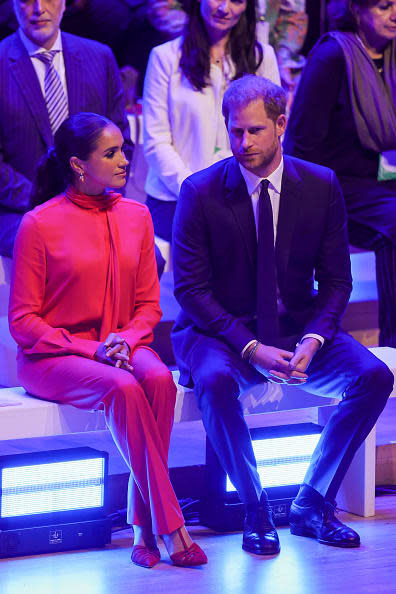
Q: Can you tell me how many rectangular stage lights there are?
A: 2